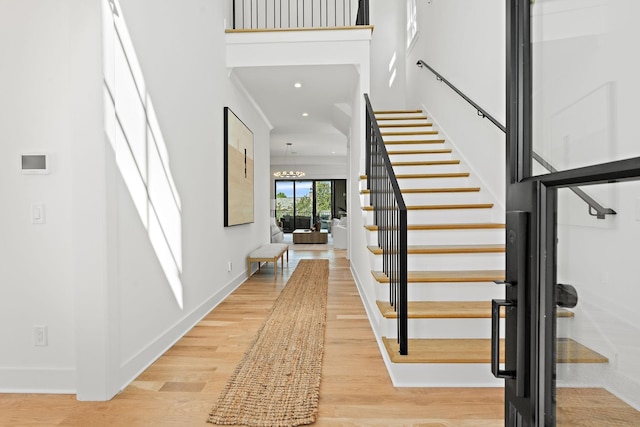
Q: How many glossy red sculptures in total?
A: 0